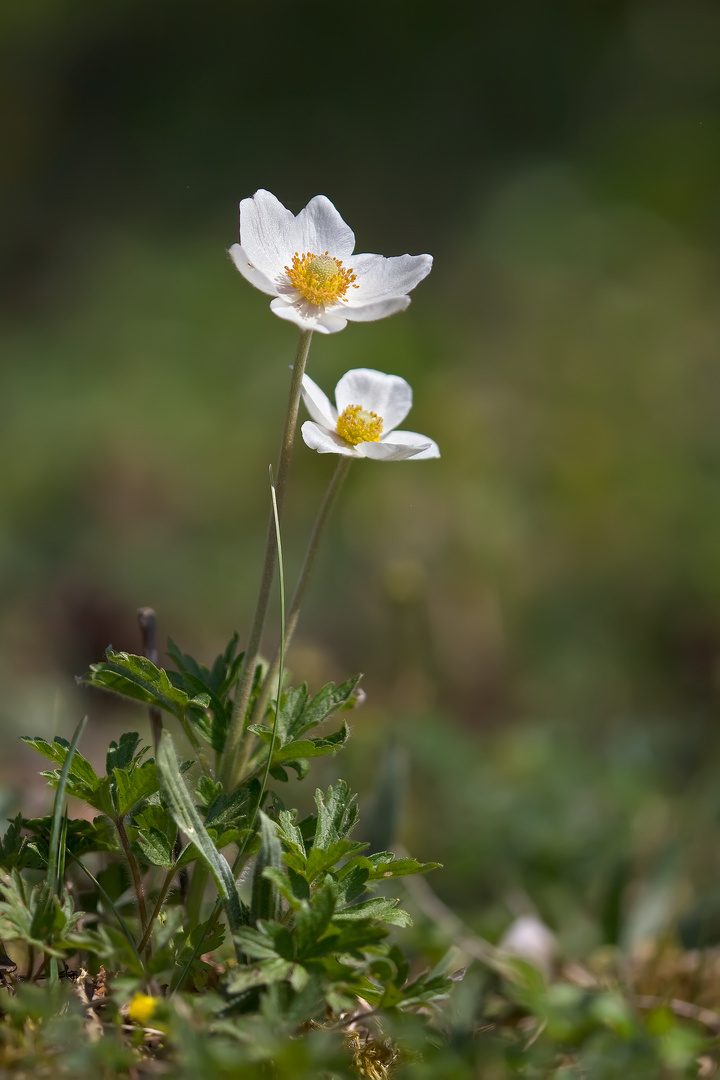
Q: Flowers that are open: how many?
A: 2